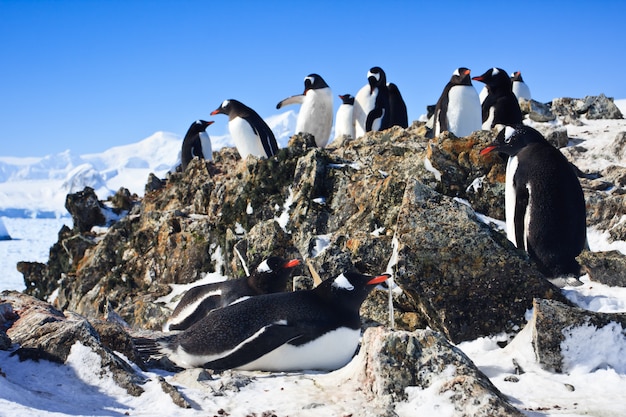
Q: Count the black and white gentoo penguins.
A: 12